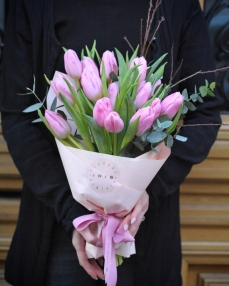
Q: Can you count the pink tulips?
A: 15